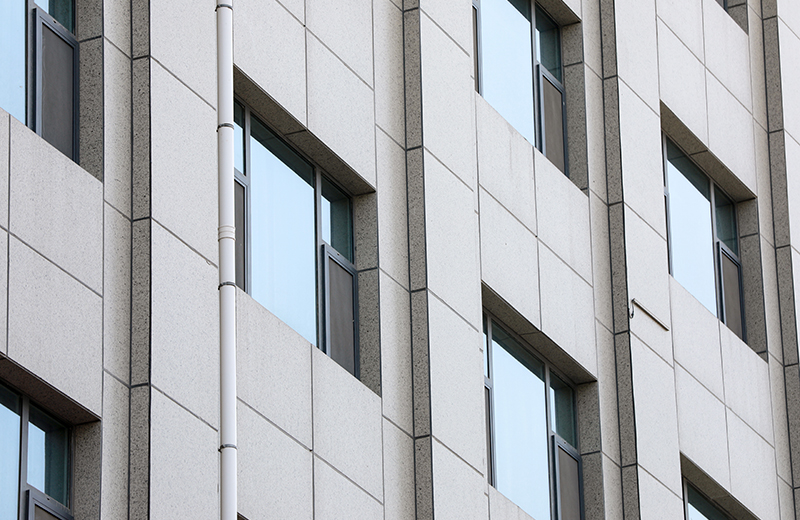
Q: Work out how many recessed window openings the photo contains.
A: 8